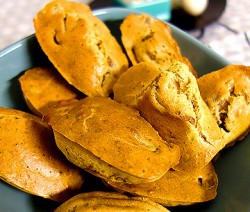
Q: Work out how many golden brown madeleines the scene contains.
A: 9